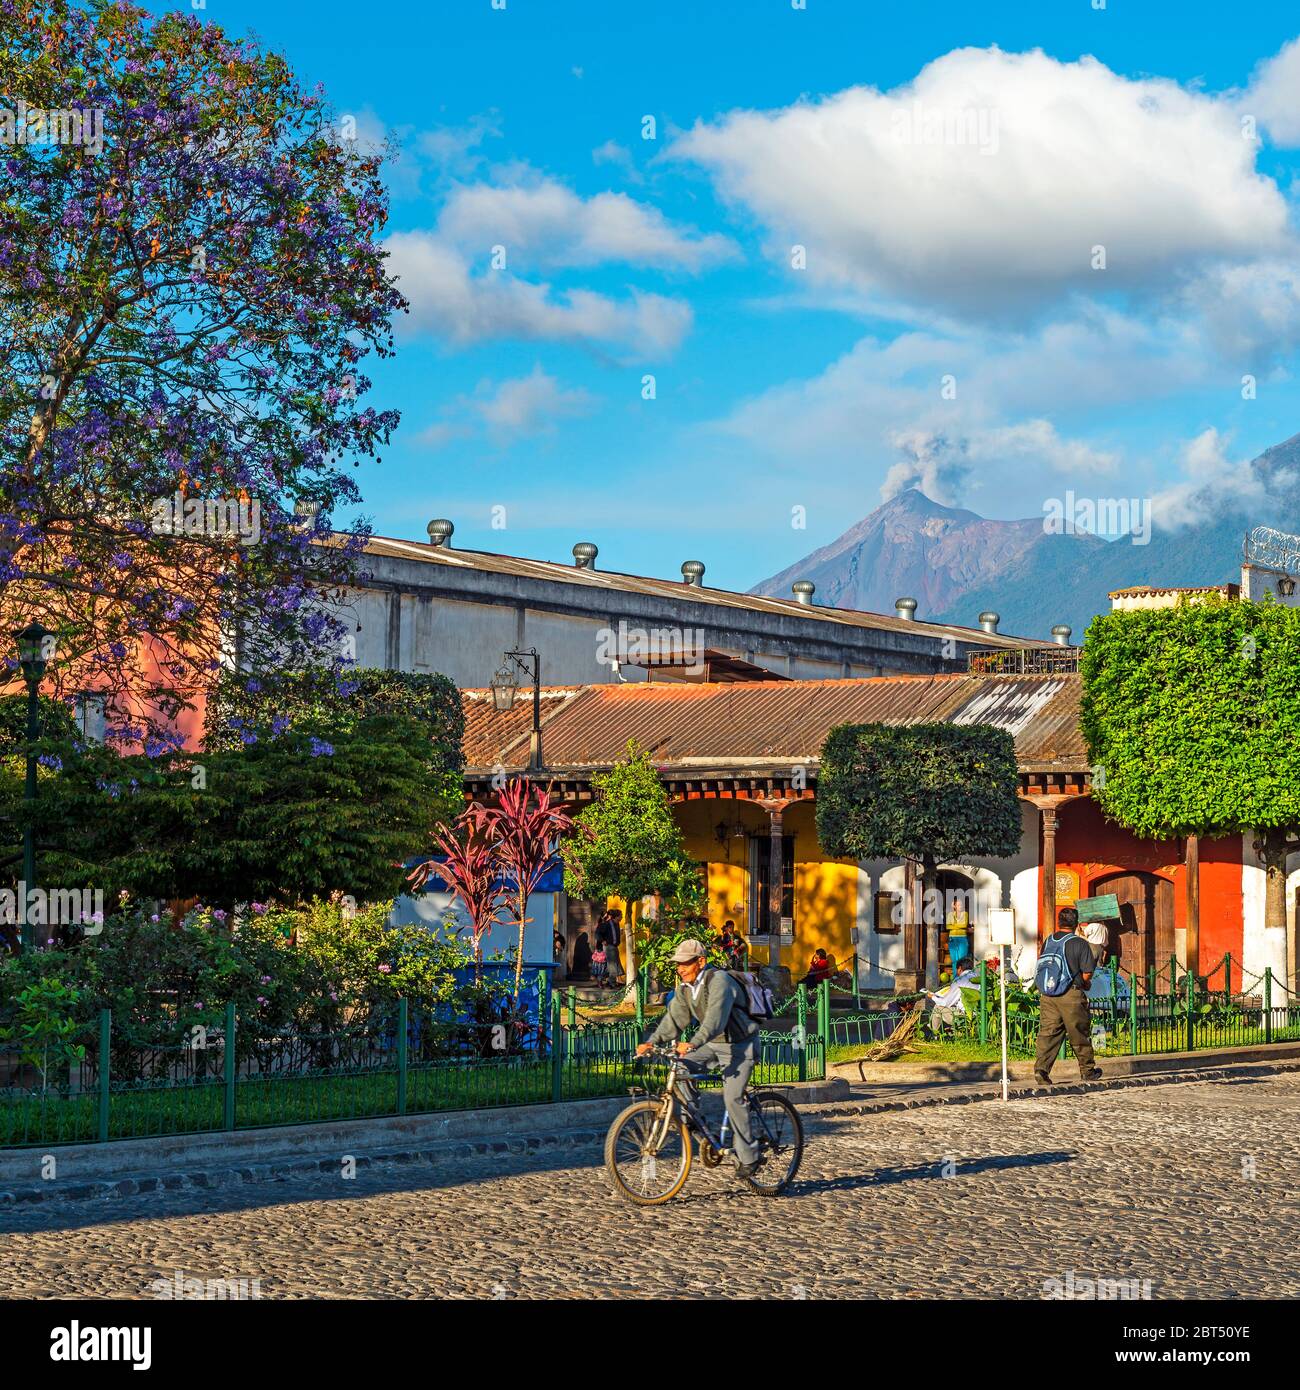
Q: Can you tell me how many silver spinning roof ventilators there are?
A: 8